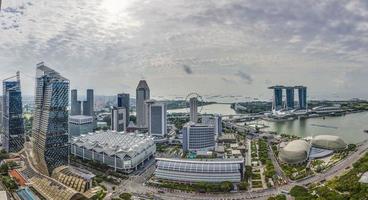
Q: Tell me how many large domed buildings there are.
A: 2